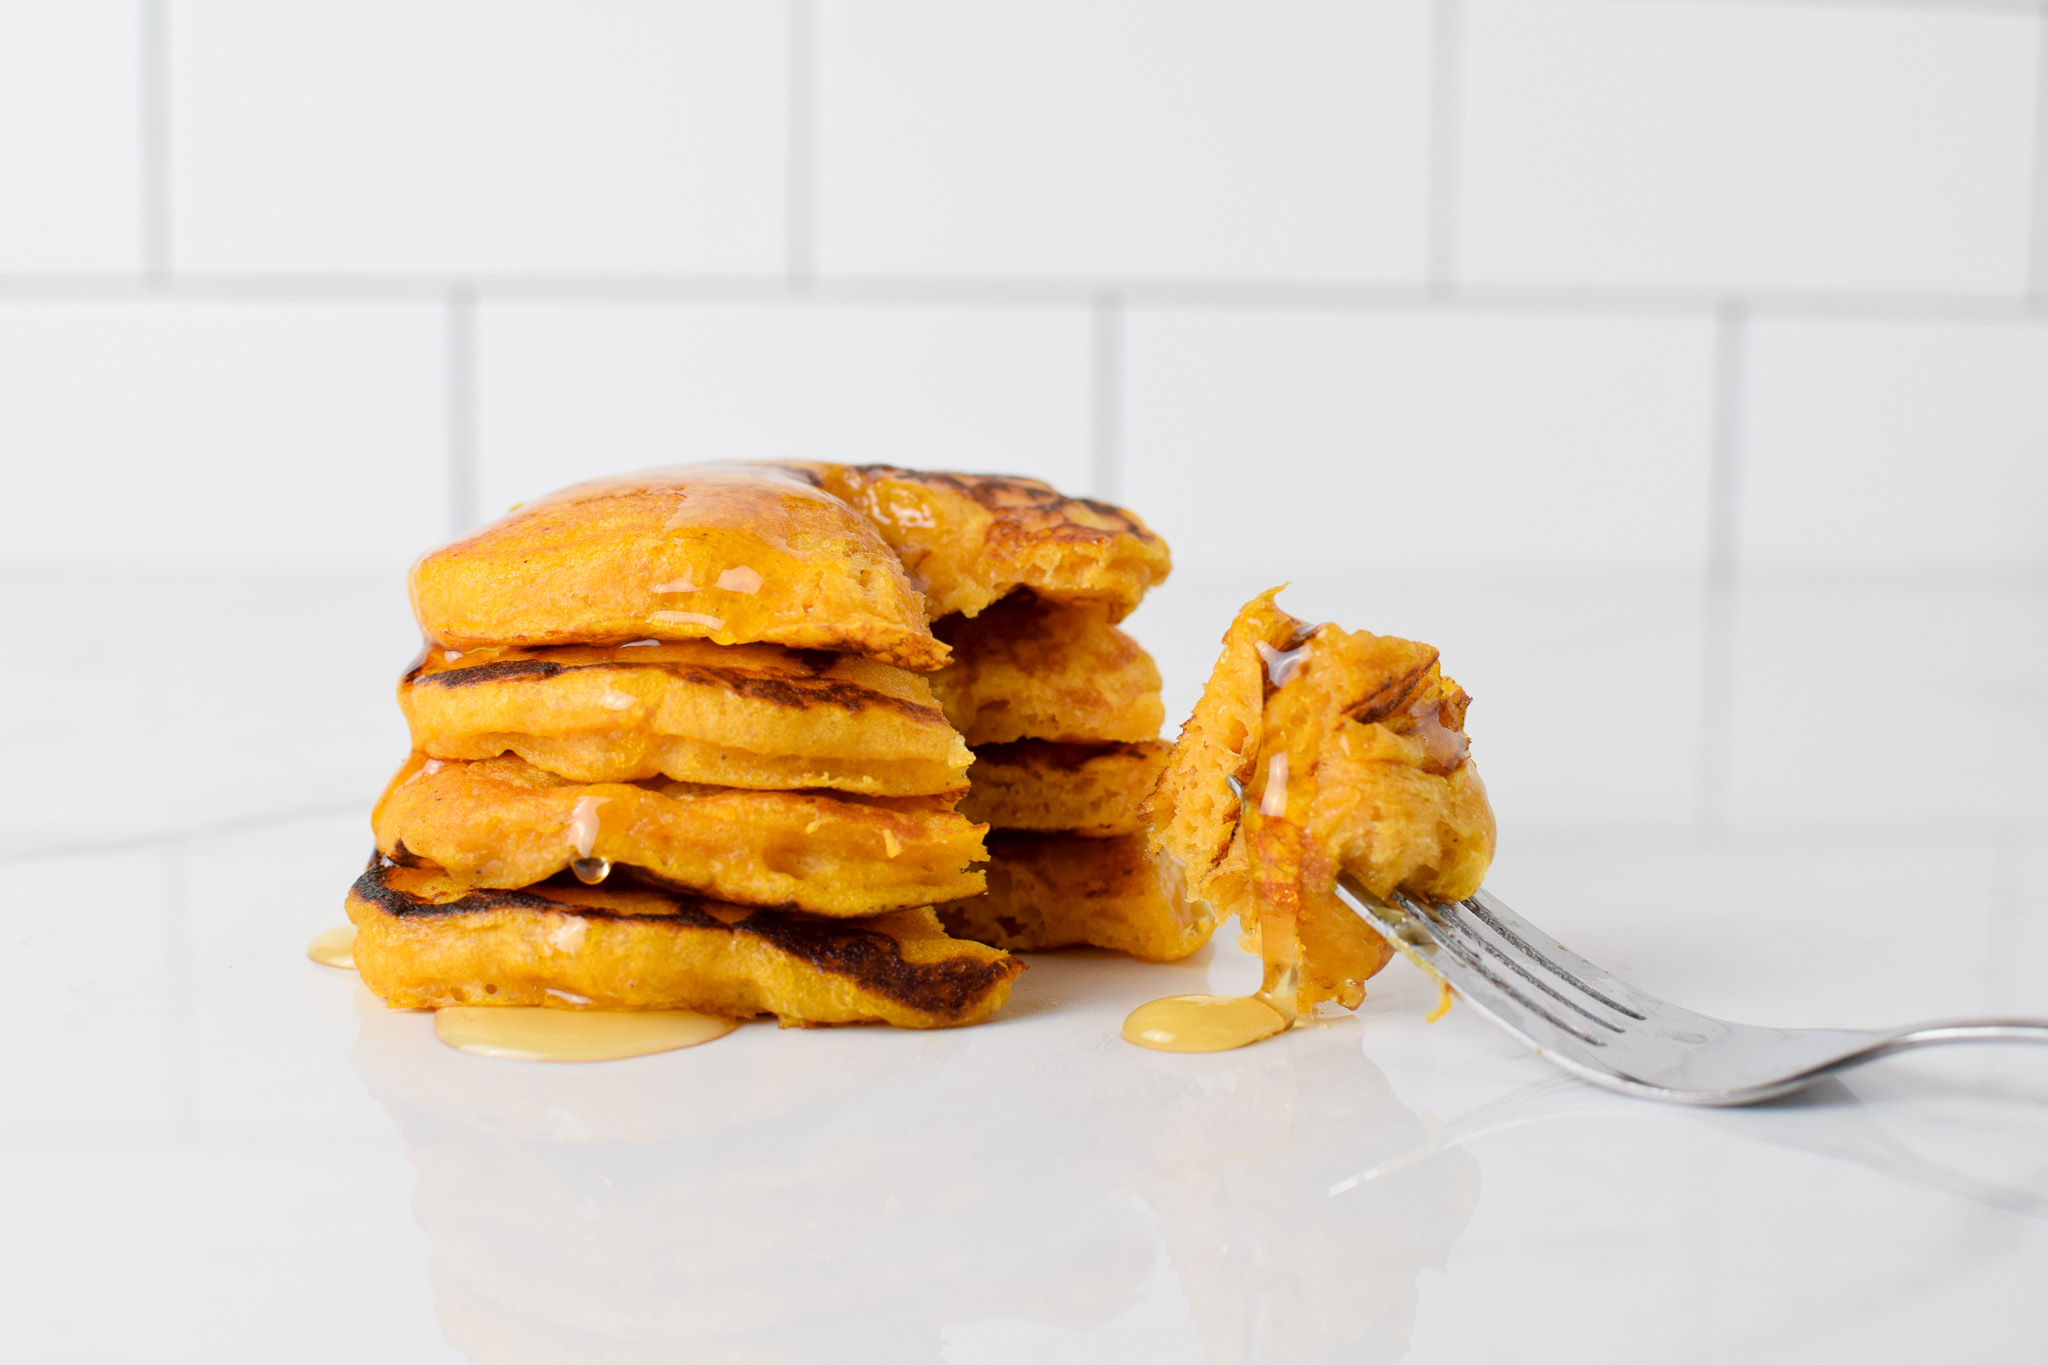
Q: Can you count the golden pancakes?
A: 4